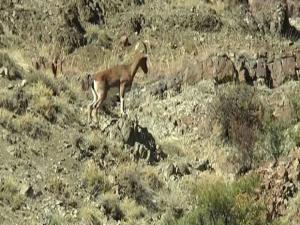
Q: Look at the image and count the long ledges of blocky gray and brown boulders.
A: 1